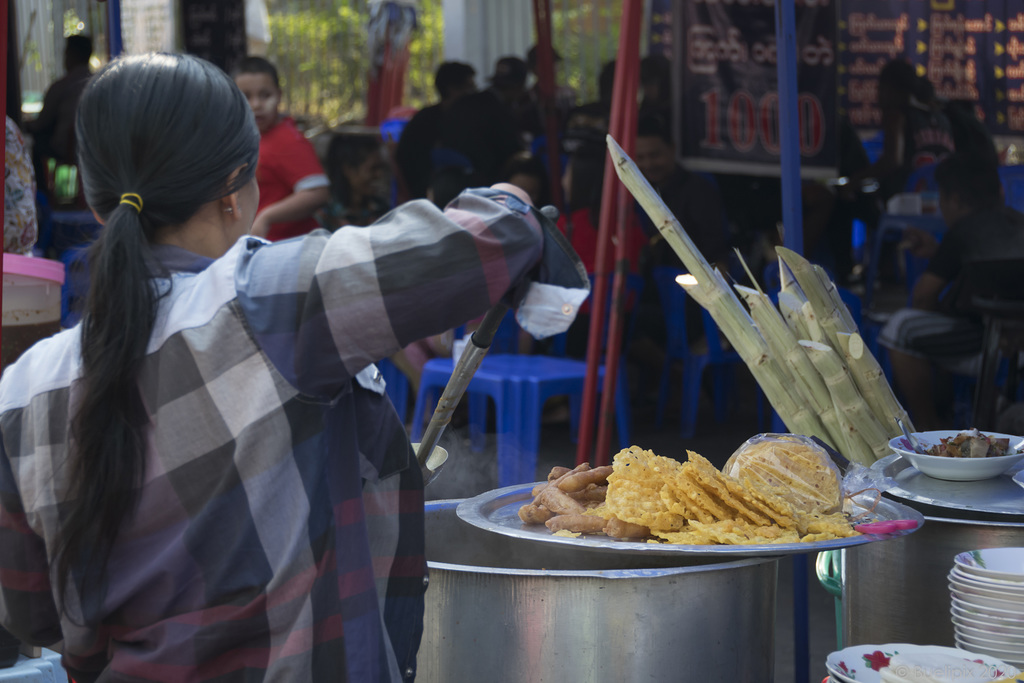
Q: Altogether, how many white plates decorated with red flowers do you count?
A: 1